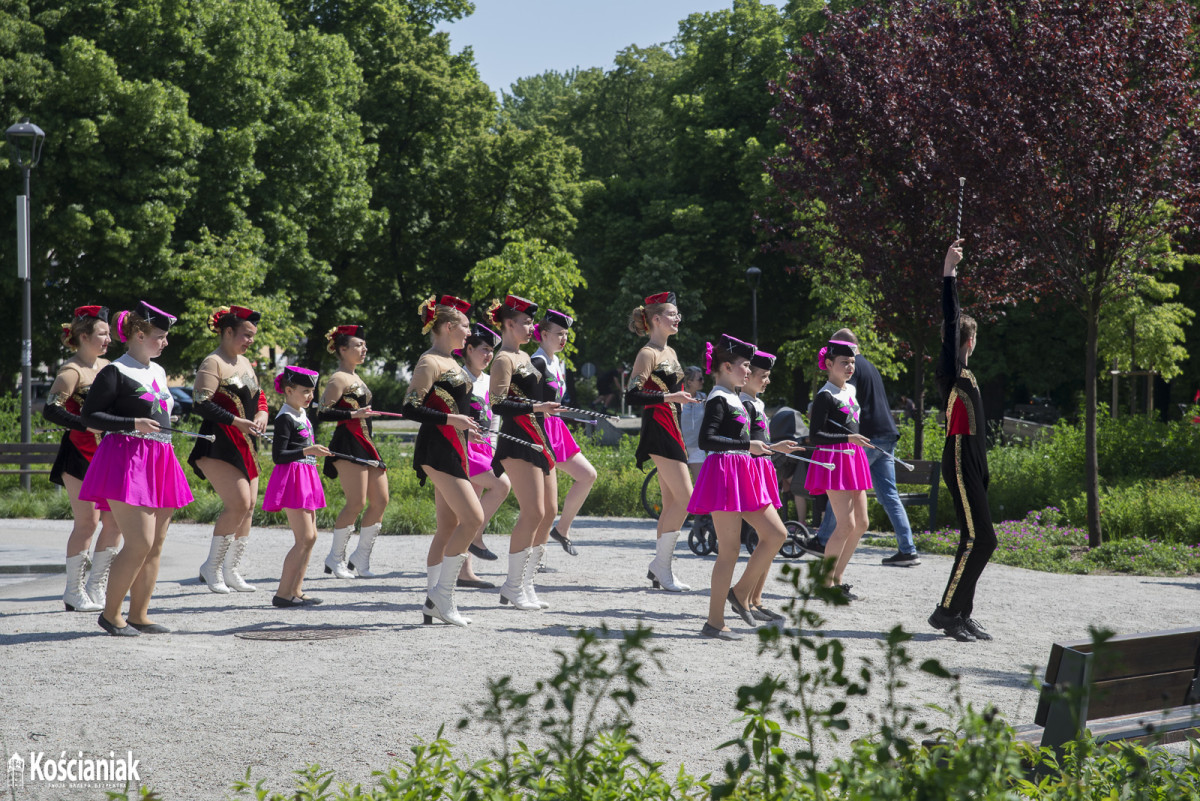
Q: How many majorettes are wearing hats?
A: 13